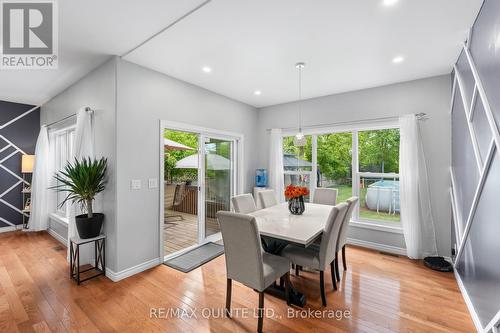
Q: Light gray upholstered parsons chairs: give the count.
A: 6